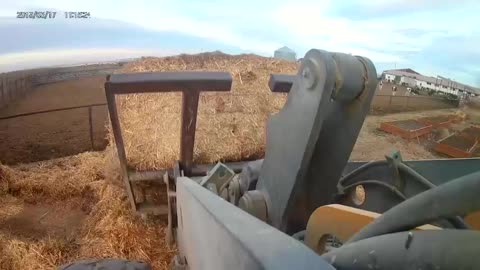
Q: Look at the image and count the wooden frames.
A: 4